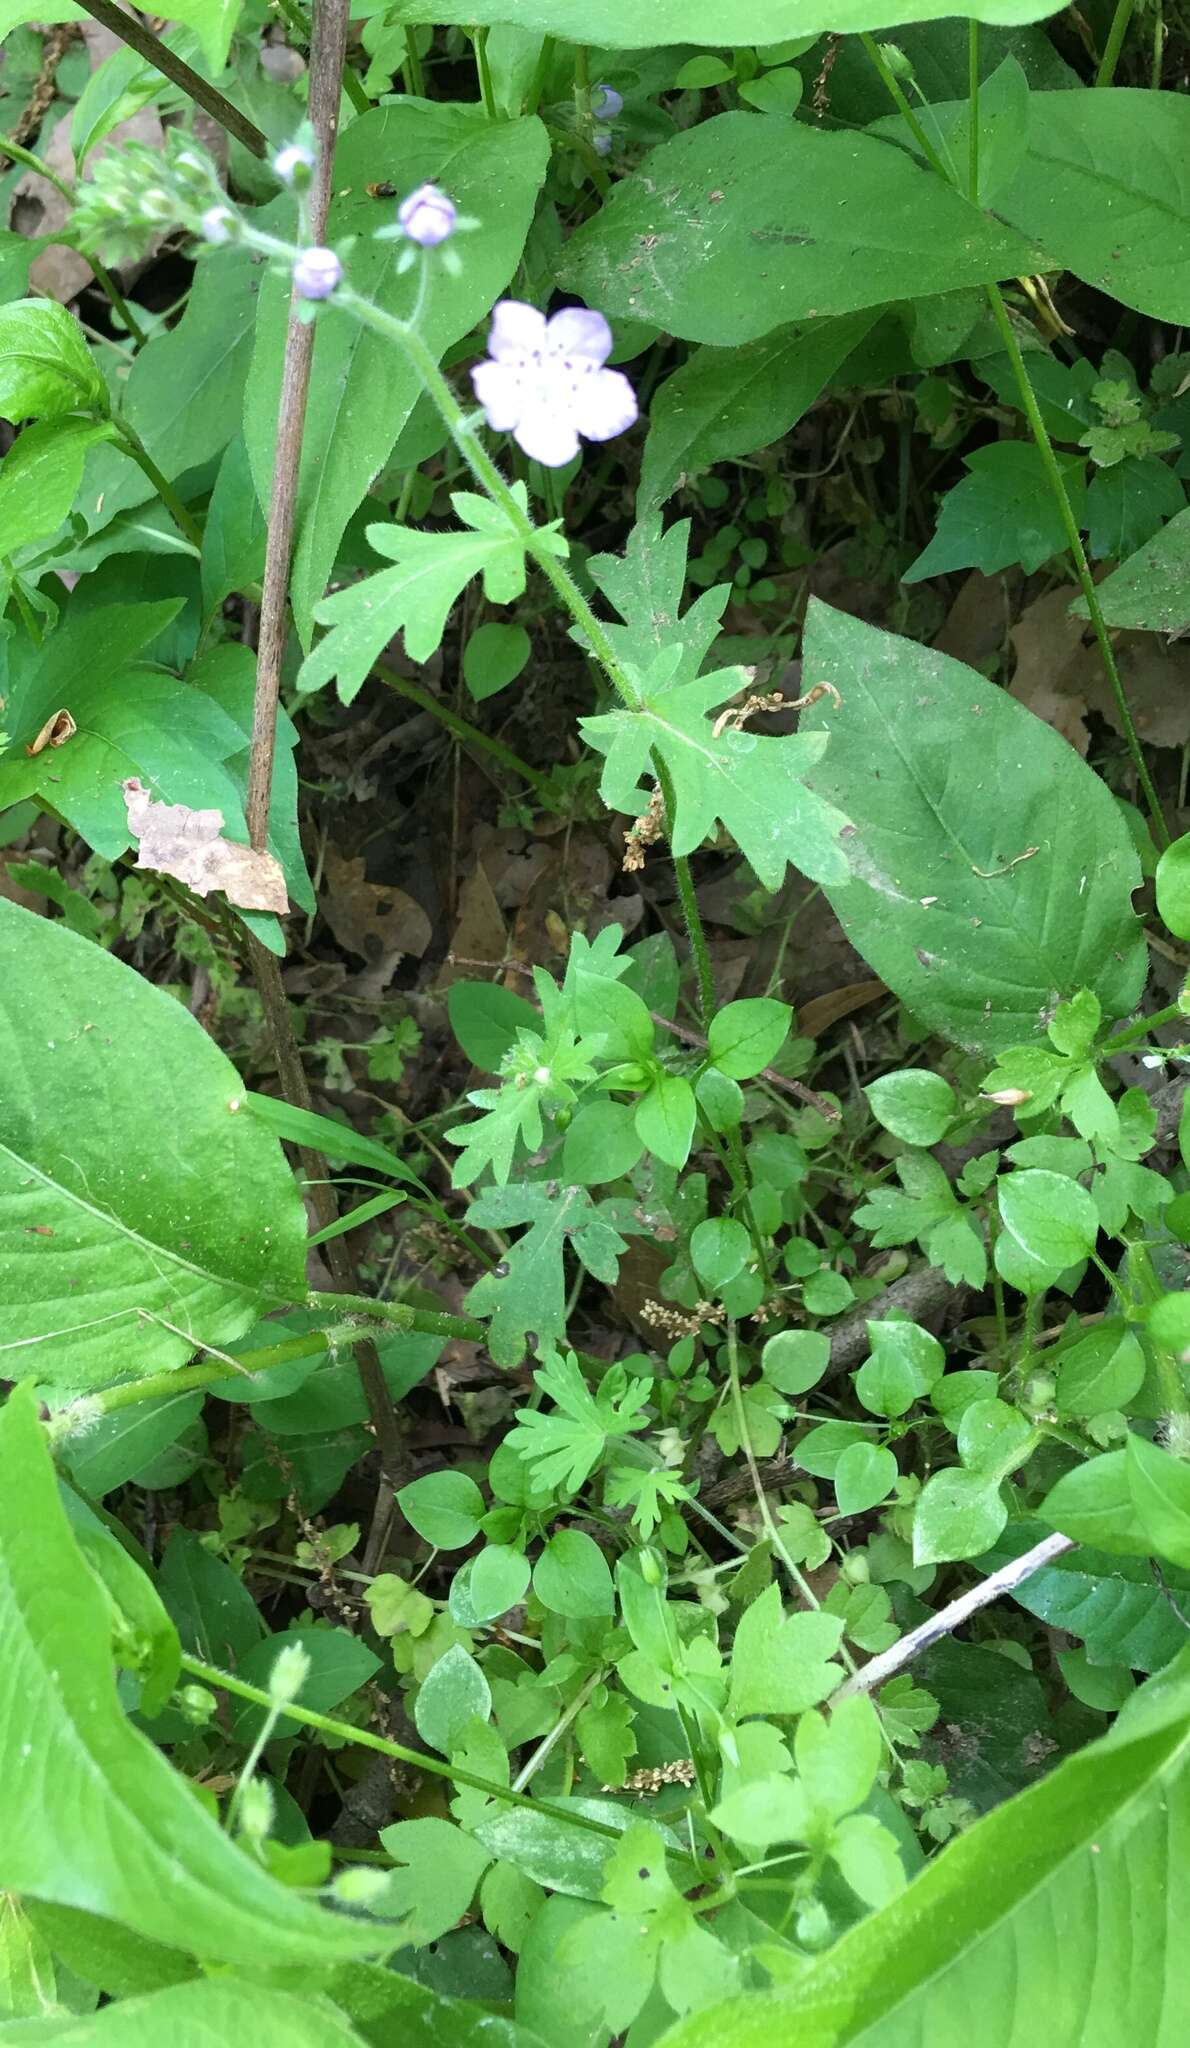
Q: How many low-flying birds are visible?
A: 0